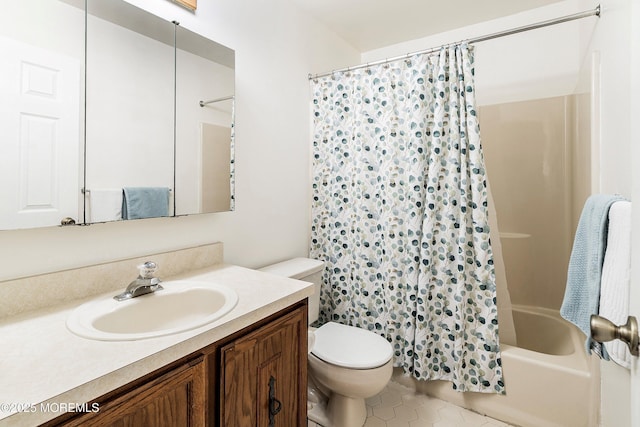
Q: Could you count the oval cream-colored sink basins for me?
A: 1